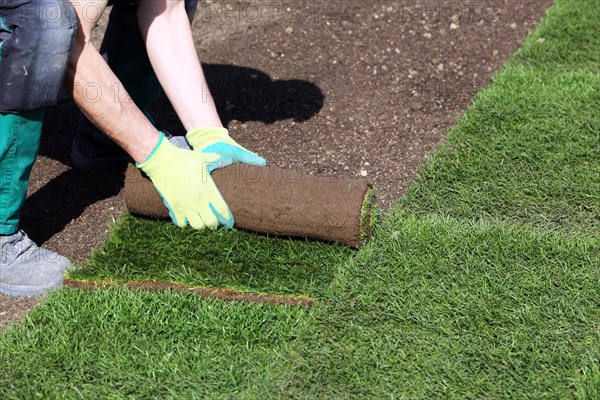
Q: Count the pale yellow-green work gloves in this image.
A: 2